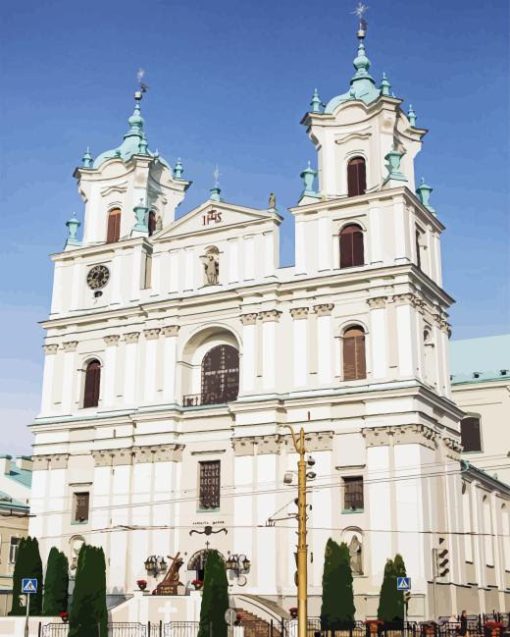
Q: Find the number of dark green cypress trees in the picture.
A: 6